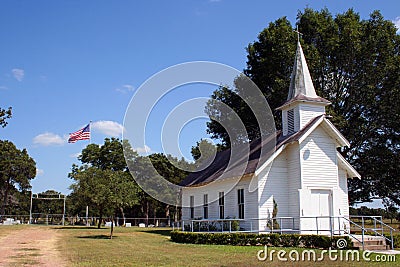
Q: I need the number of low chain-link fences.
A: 1